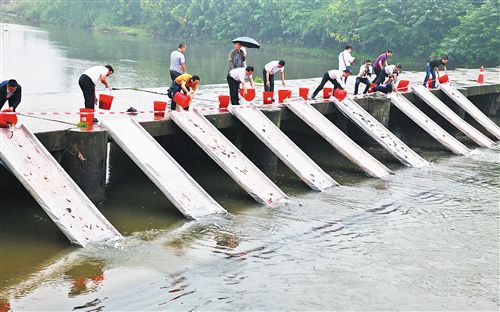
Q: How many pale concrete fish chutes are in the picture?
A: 9